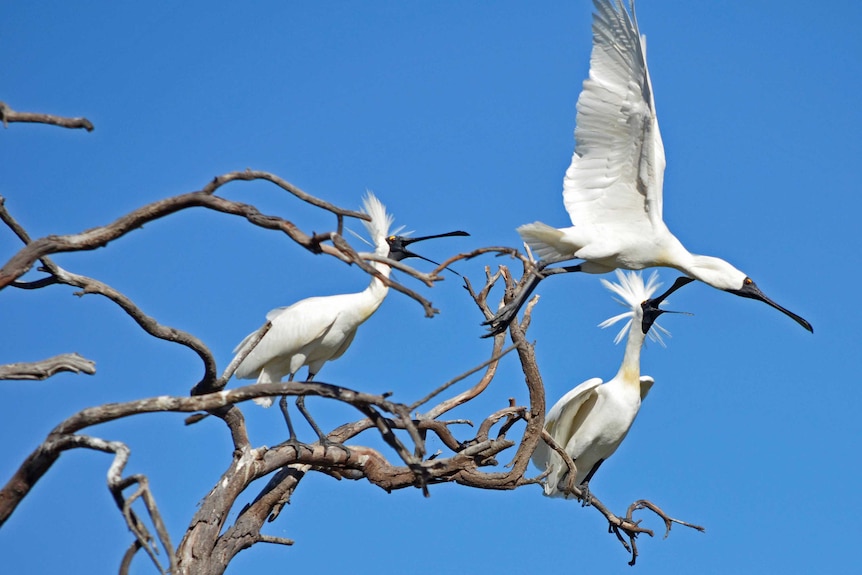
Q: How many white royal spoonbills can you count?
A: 3